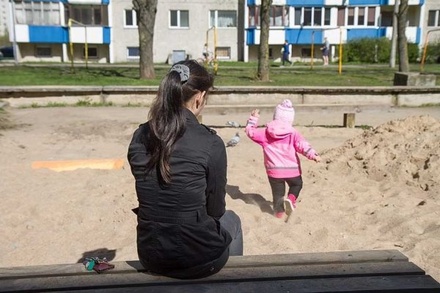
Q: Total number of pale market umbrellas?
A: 0